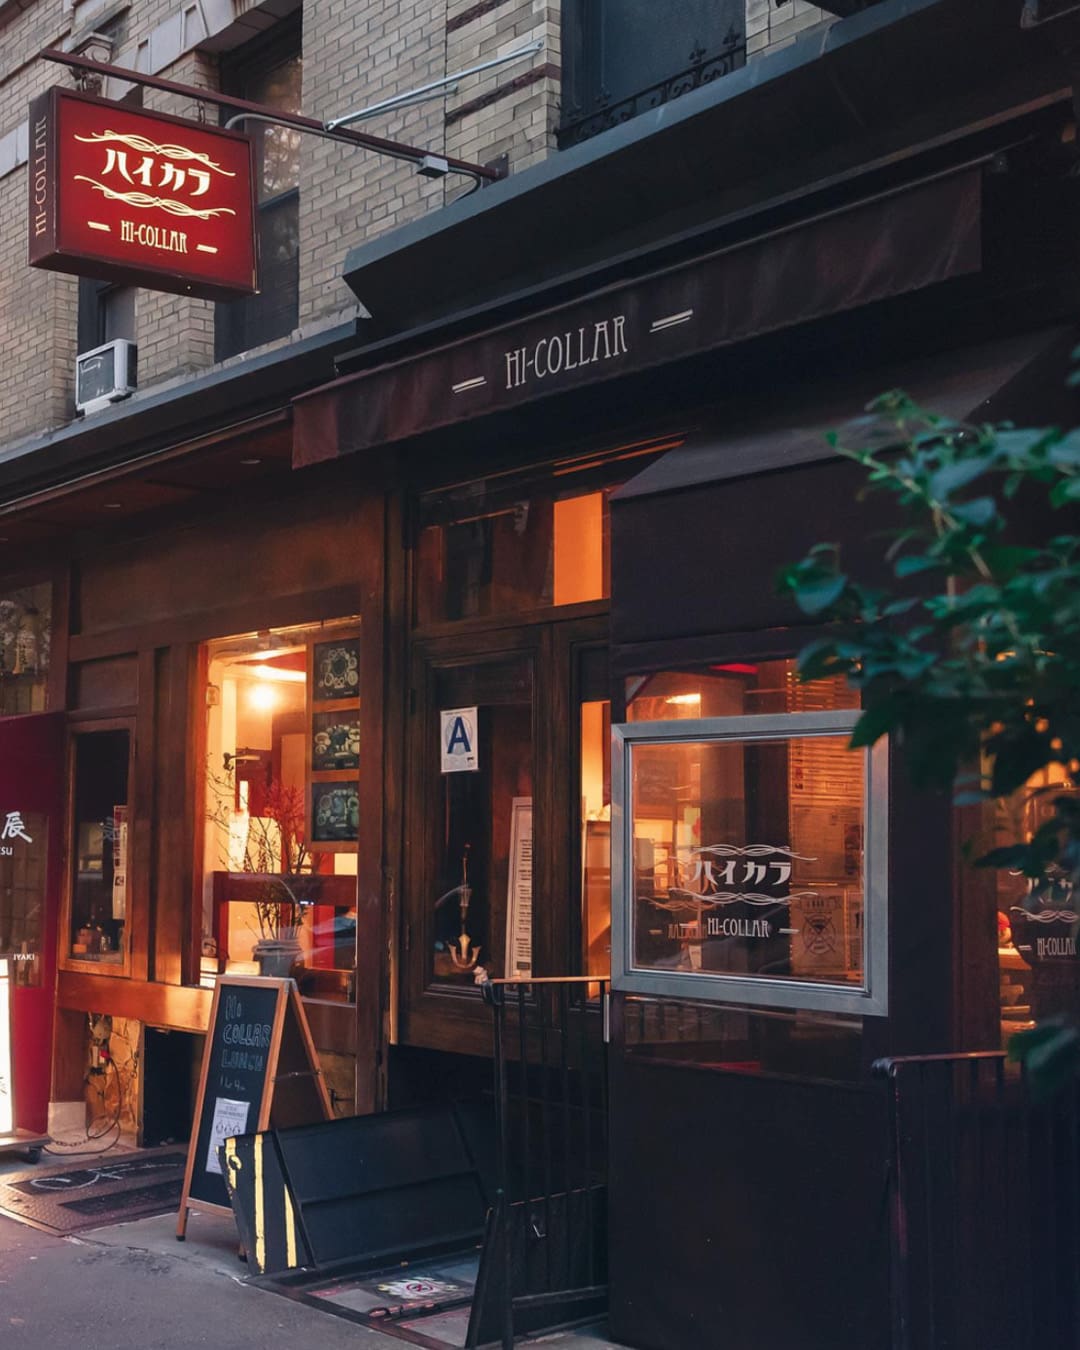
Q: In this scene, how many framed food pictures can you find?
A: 3